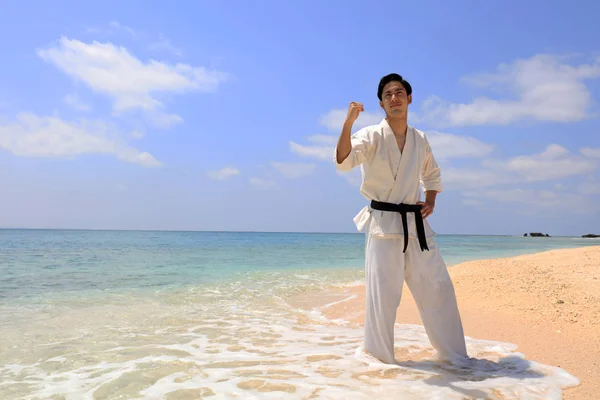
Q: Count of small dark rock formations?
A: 2